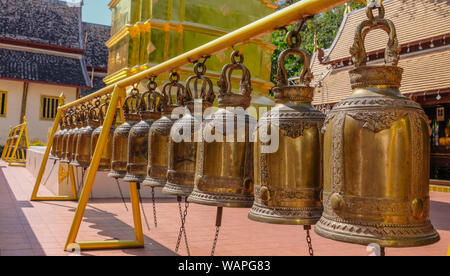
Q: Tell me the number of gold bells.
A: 14